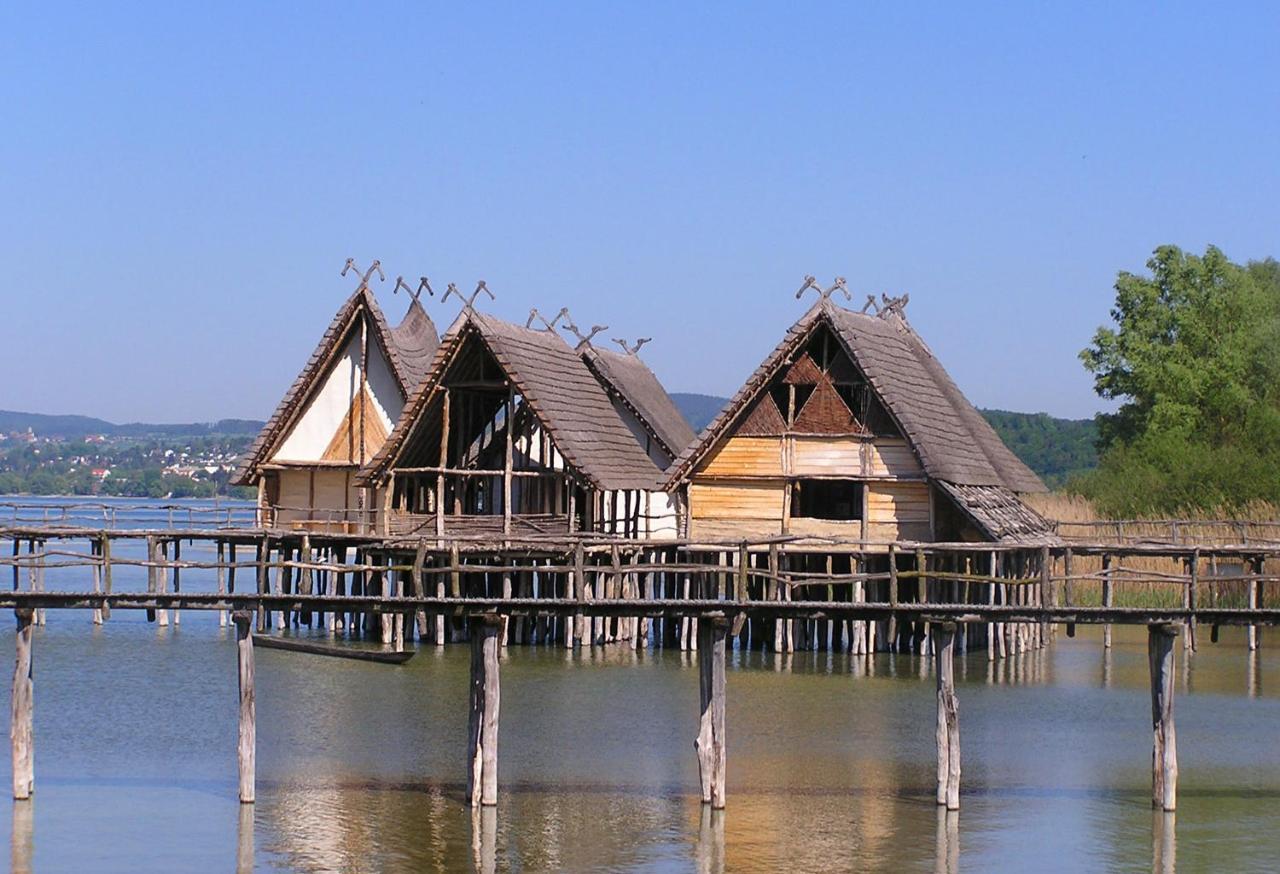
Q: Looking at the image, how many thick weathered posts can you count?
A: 6